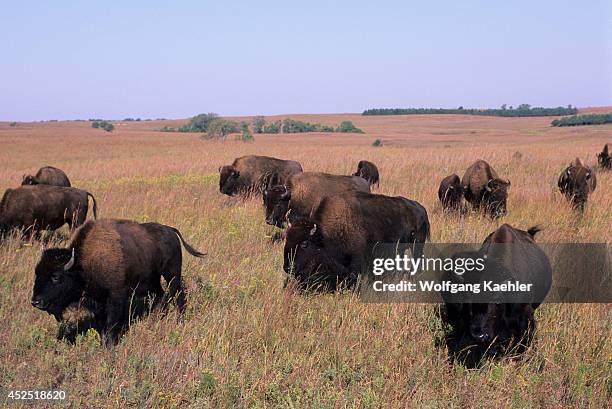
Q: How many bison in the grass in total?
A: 12